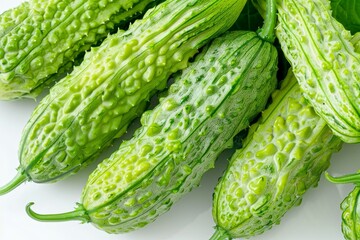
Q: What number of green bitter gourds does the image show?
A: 6